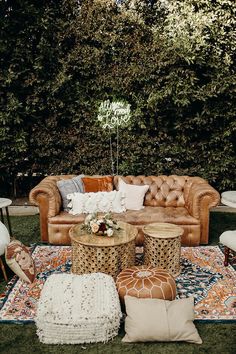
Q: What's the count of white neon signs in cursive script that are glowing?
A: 1